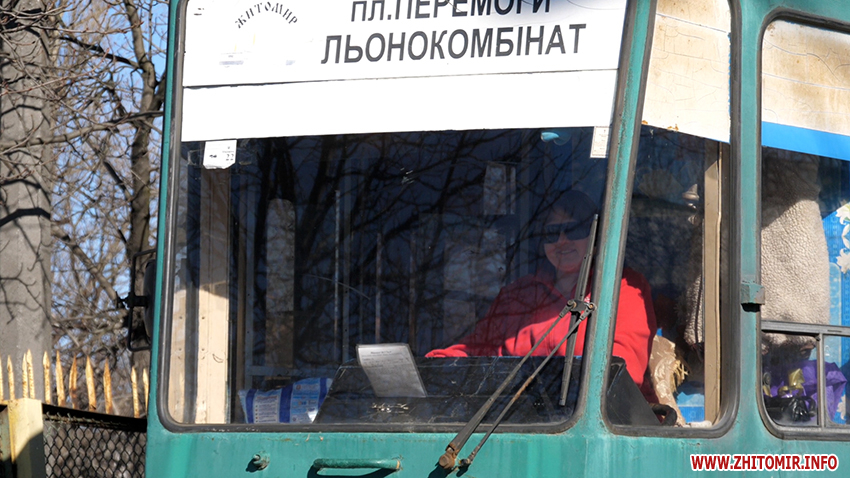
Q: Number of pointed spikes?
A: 11